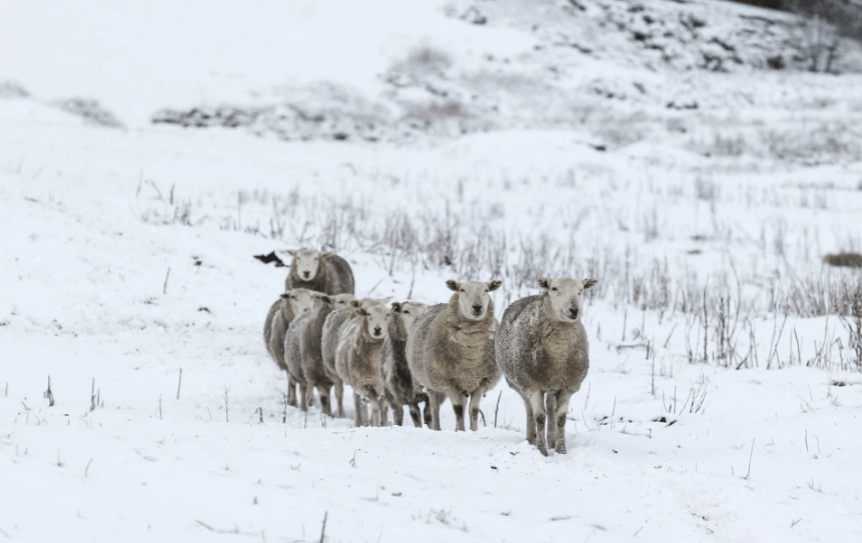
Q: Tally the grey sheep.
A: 8